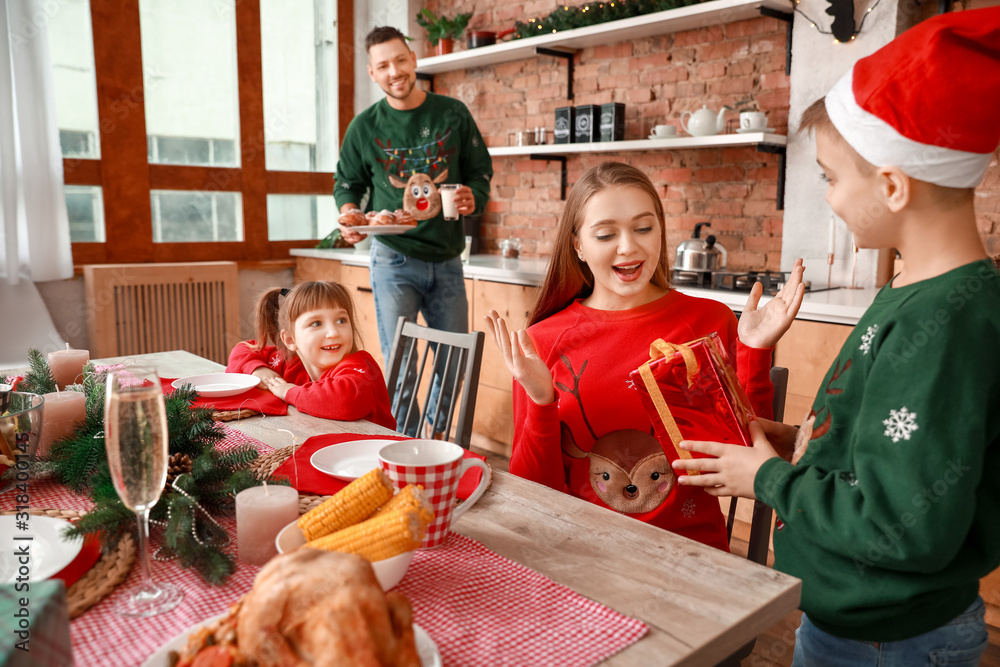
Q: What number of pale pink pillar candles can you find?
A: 3